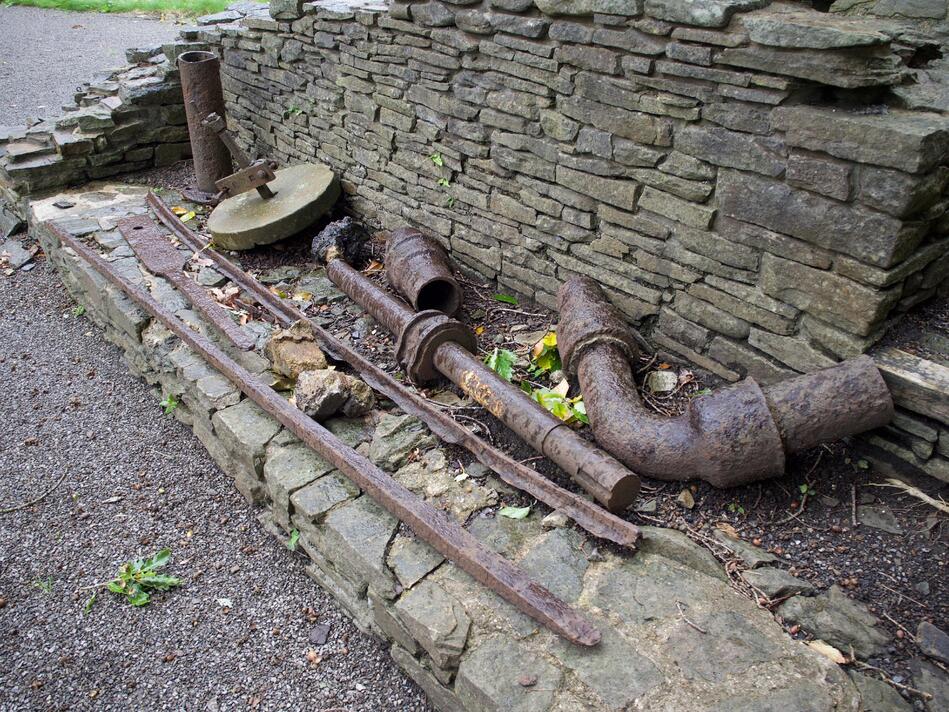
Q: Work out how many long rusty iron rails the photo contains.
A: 2